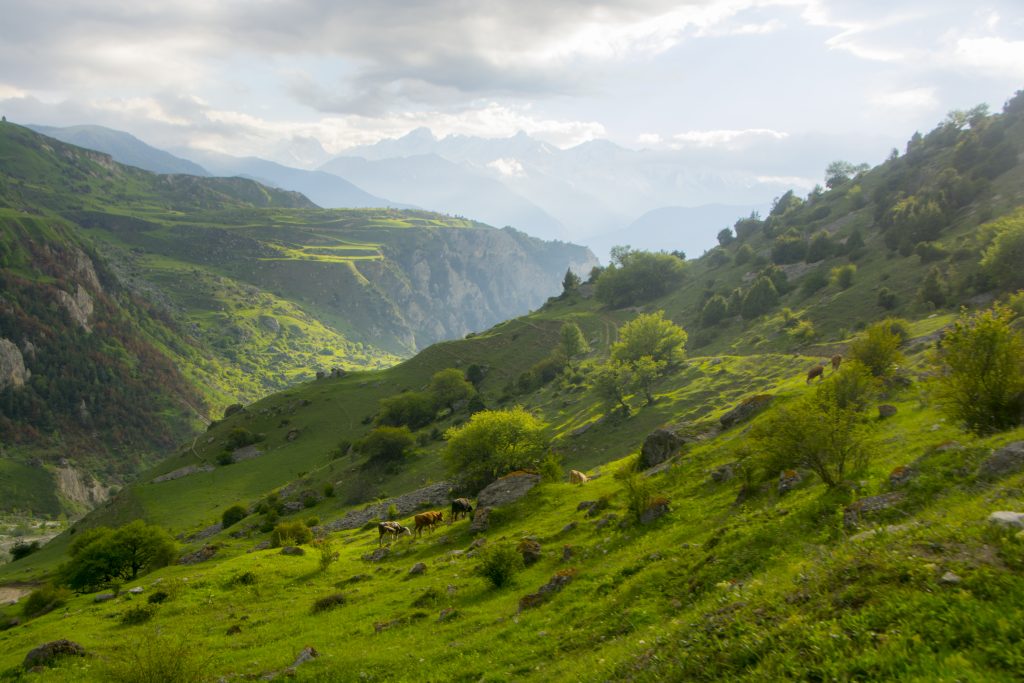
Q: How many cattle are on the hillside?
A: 6